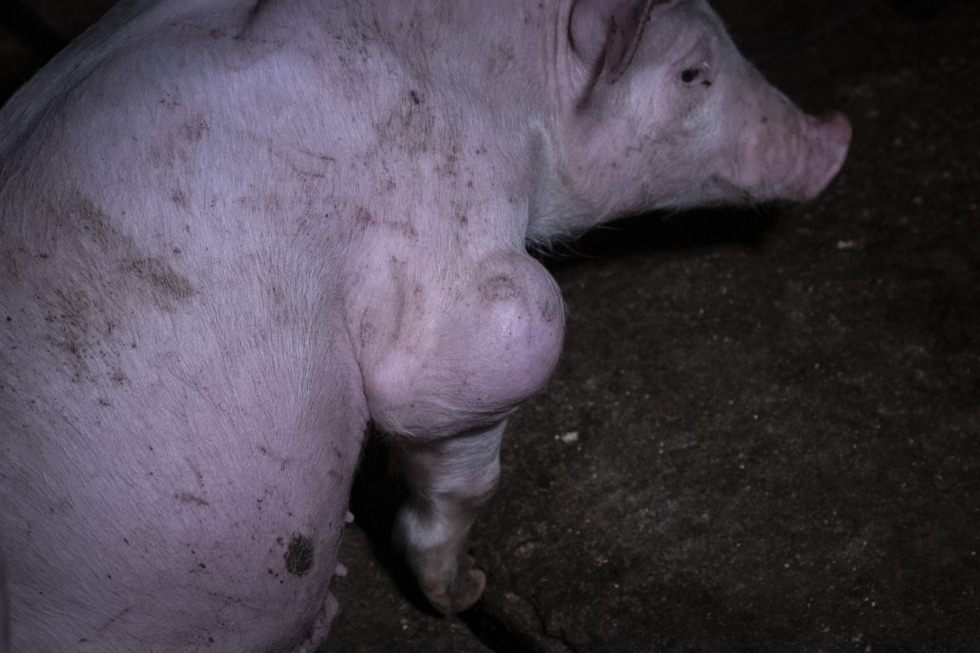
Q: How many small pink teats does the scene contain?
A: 2